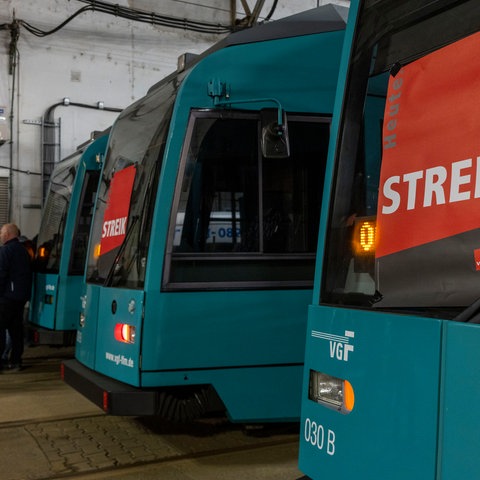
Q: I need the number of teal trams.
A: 3